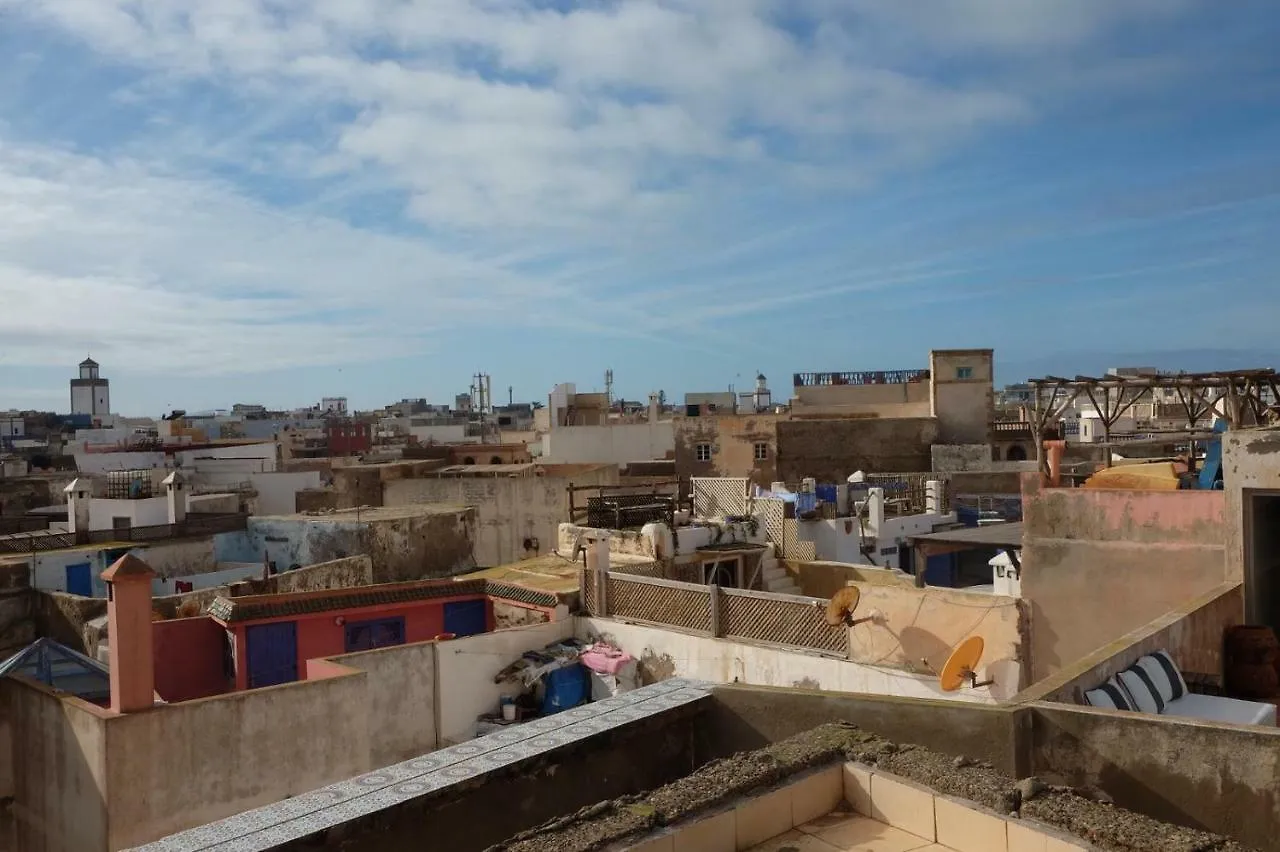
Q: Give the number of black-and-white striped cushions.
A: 3